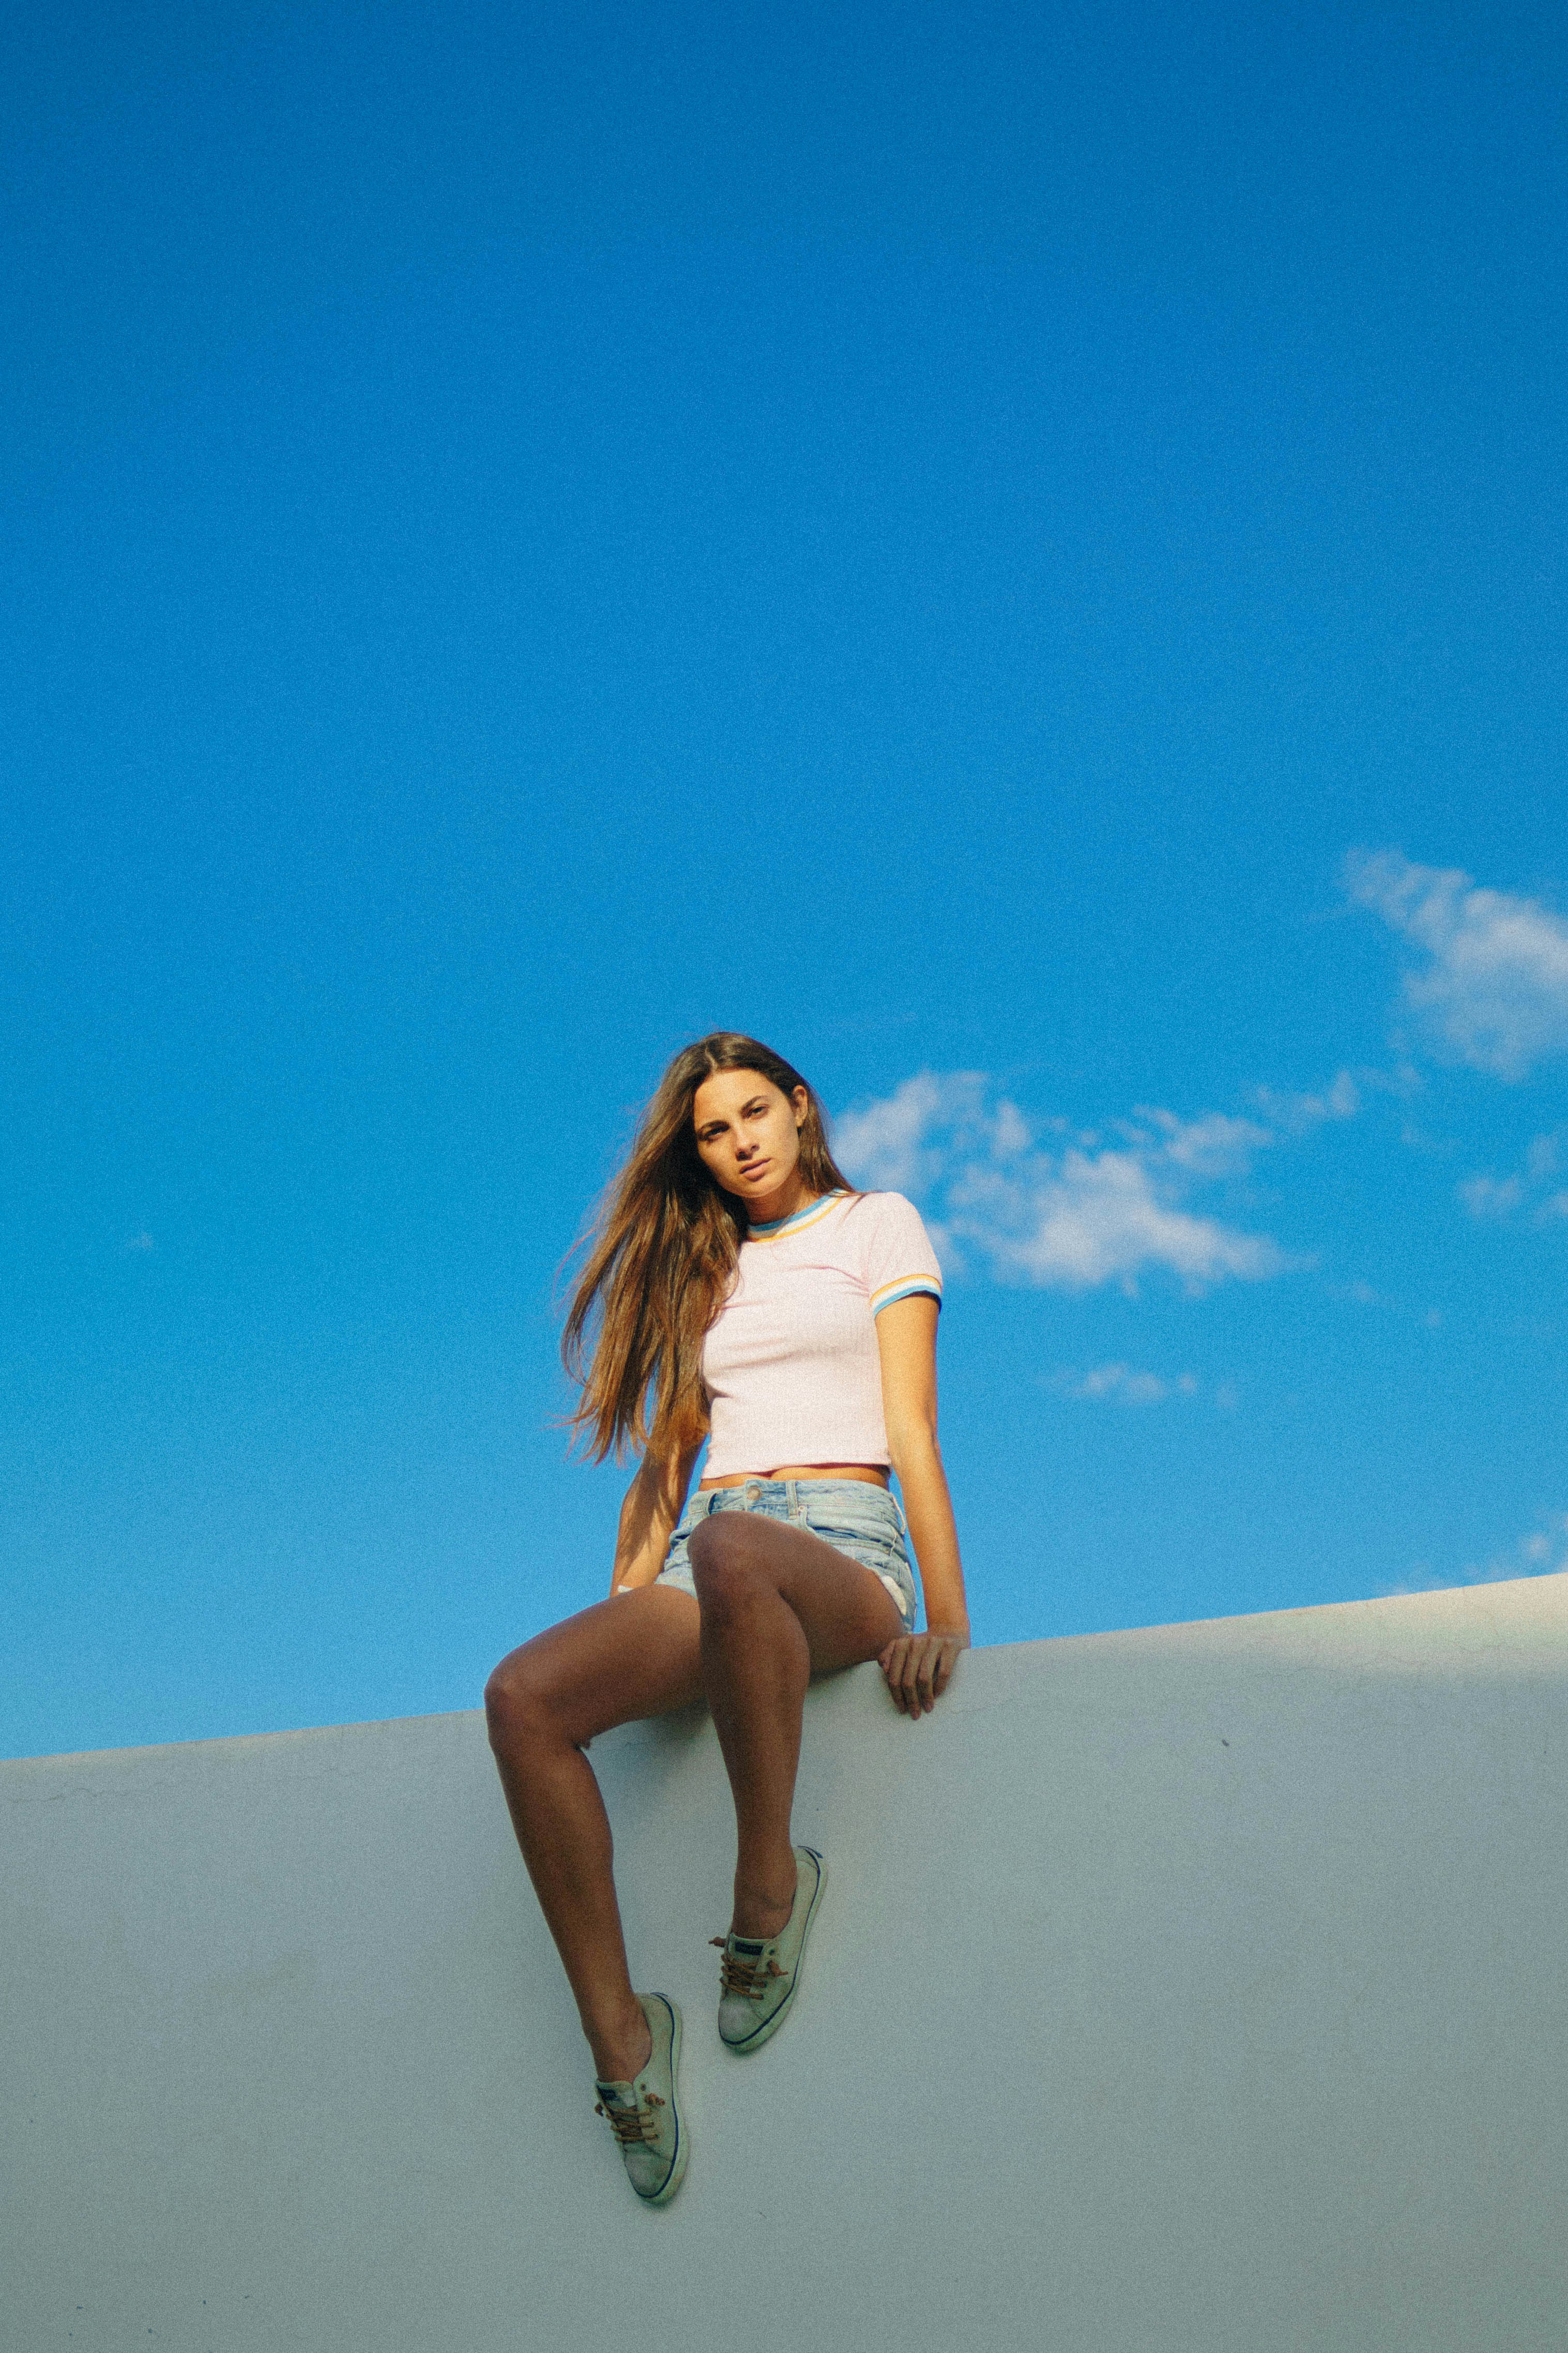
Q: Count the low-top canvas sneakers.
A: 2